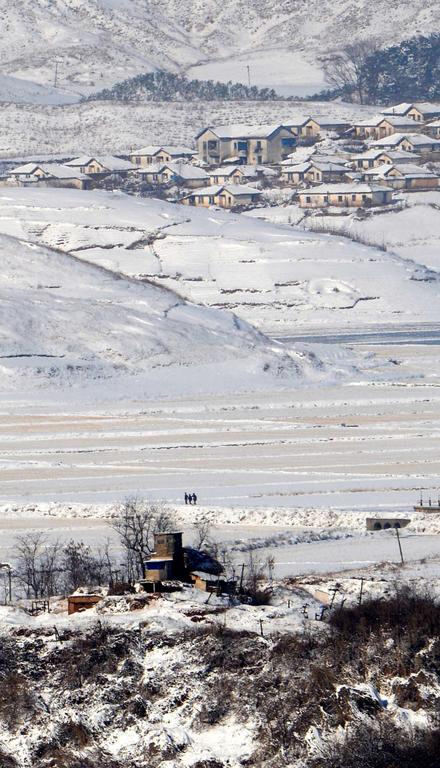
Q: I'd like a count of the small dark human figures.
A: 3